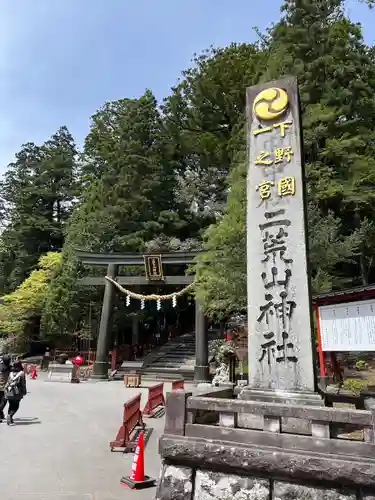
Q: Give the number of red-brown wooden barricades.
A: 3